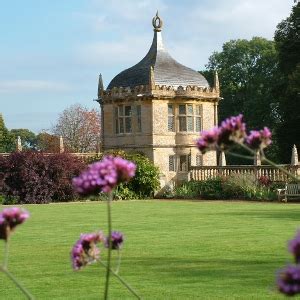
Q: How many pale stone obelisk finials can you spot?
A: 8